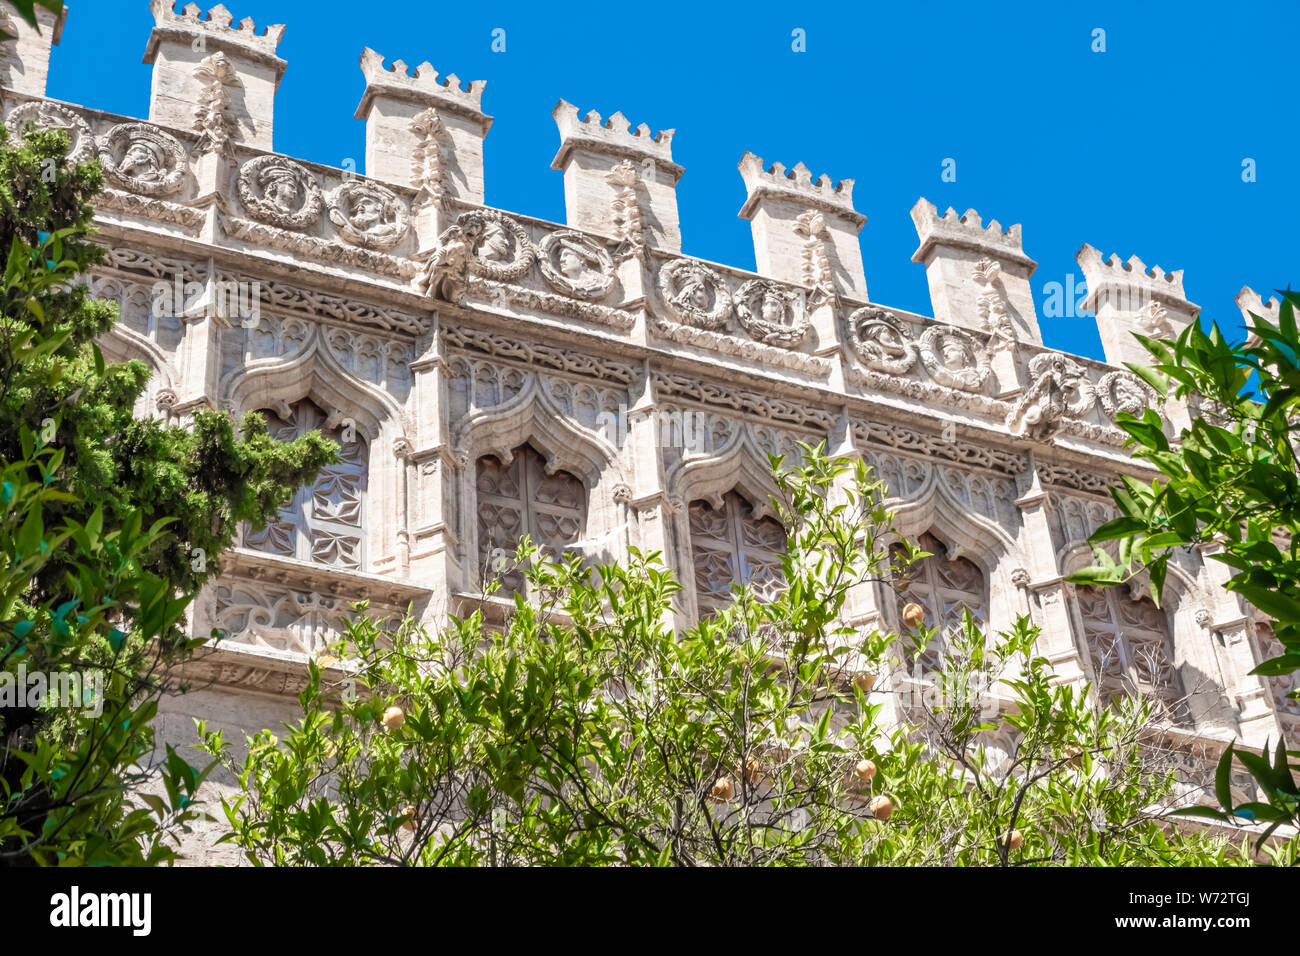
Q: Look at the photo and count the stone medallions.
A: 12